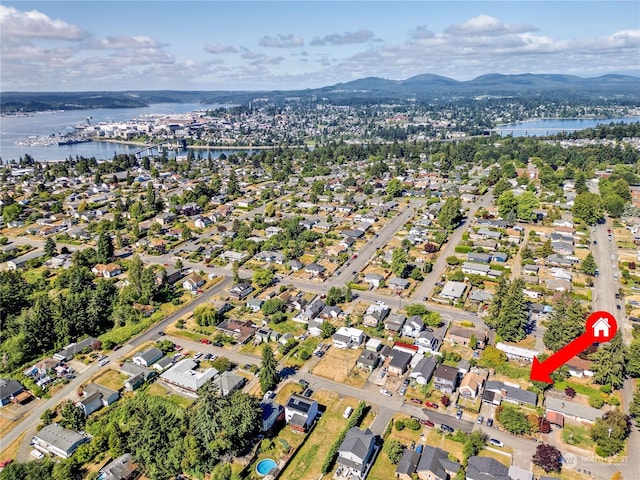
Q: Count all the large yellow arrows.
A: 0